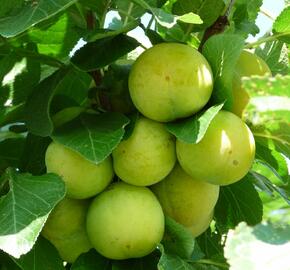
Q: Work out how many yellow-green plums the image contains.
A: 8